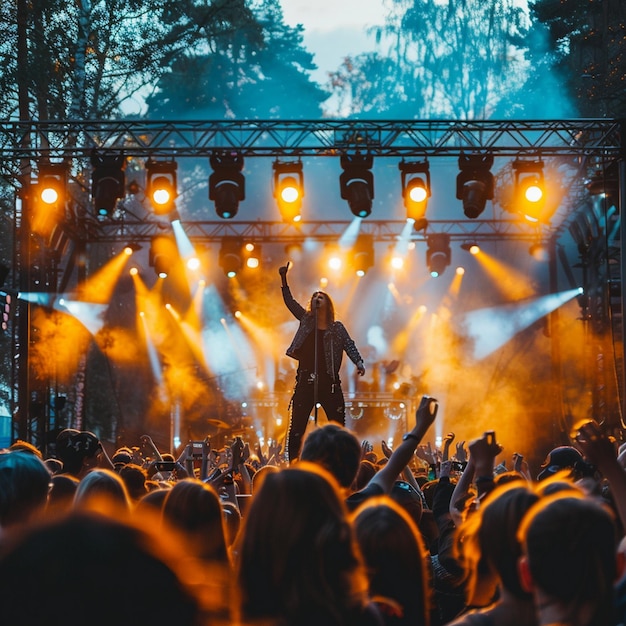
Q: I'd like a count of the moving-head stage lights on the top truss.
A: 9